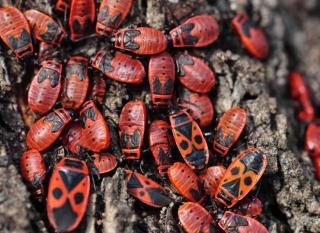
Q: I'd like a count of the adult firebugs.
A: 4